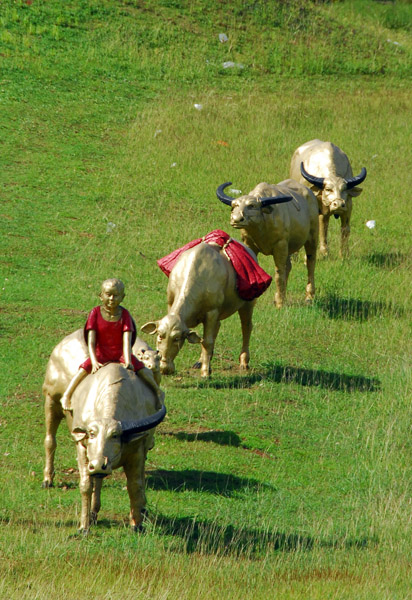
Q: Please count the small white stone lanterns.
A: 0